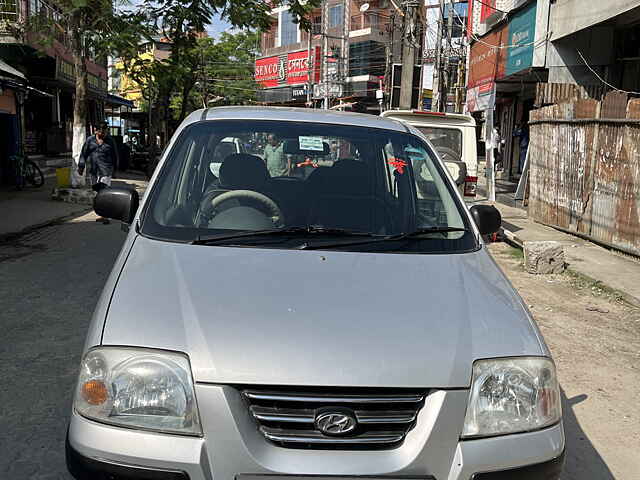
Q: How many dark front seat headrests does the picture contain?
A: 2